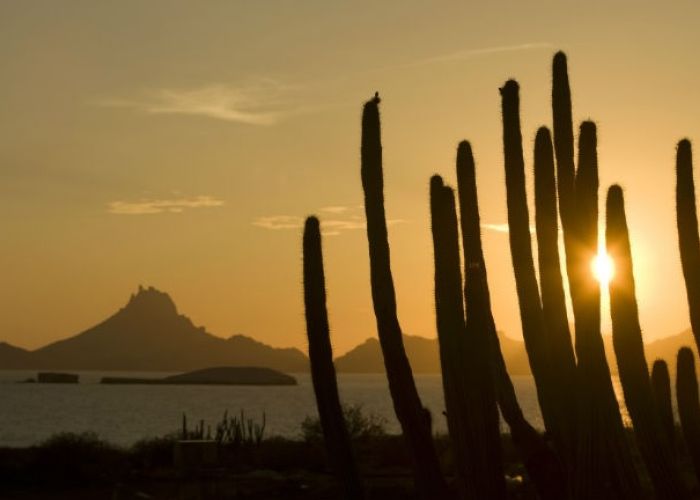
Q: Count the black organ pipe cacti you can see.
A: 13